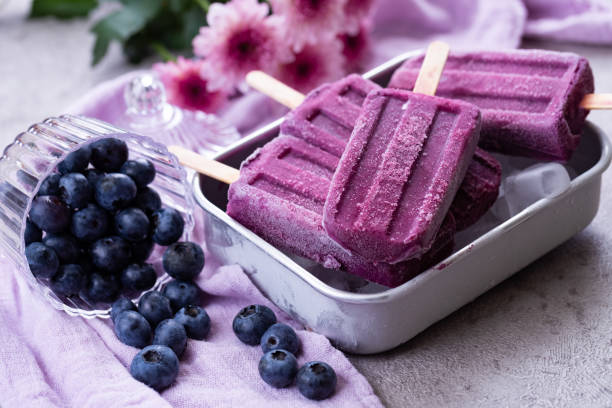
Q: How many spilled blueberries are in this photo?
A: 12